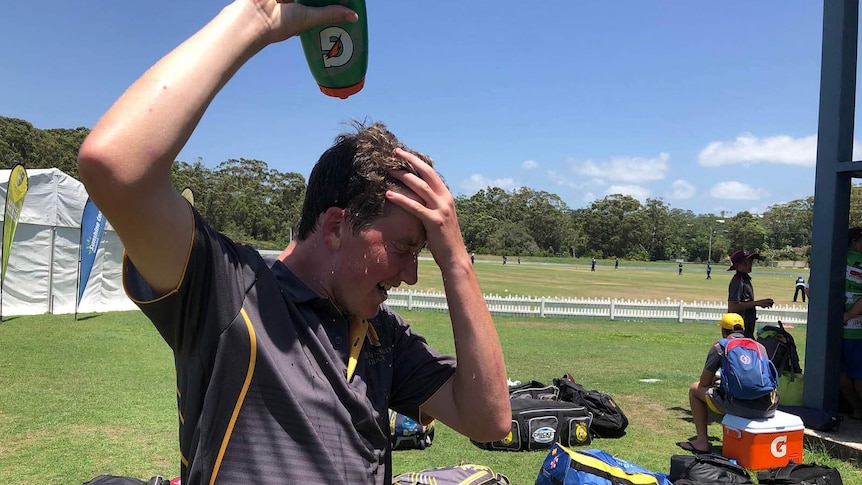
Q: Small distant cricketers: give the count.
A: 8